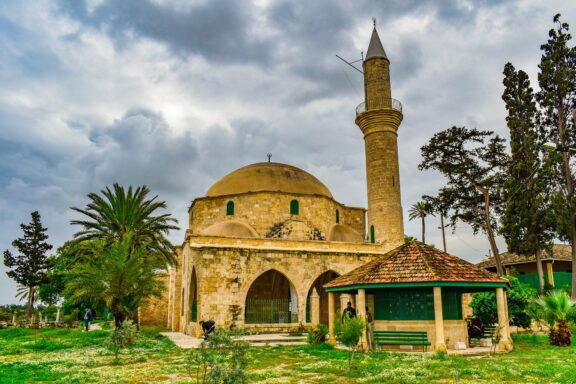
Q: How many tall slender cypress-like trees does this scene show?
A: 2